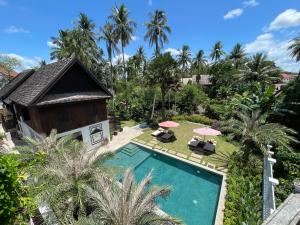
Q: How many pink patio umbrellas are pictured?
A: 2